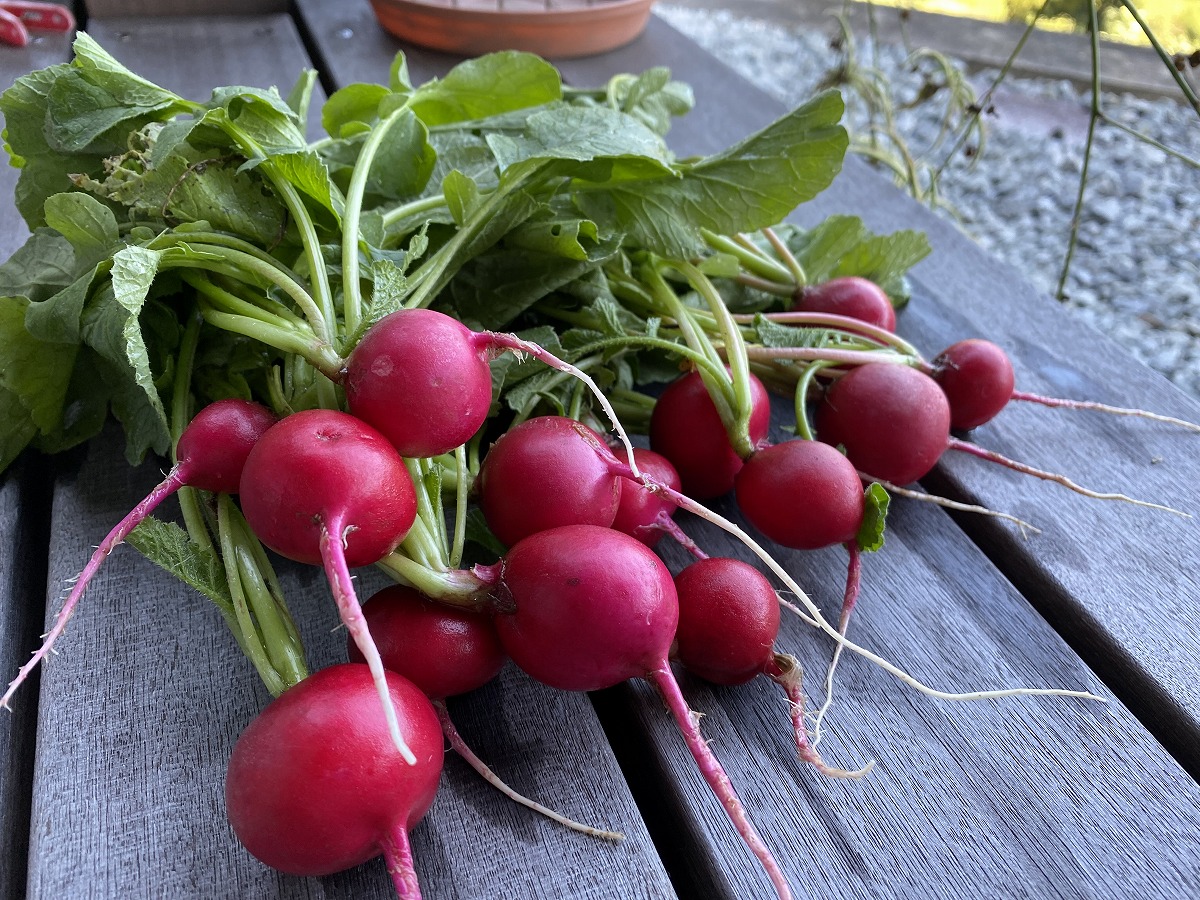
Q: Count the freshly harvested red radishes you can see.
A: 14